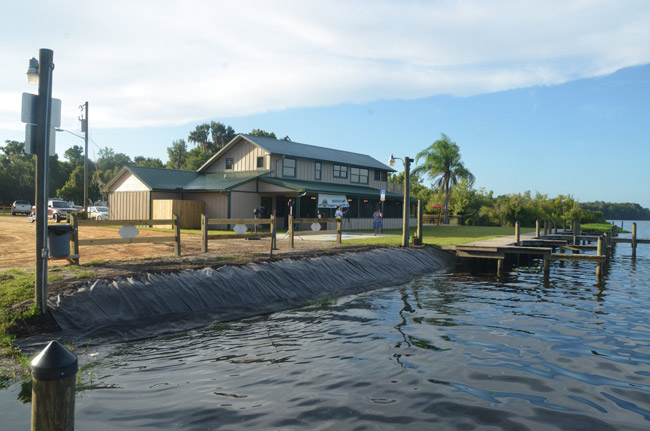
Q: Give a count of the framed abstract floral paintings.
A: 0